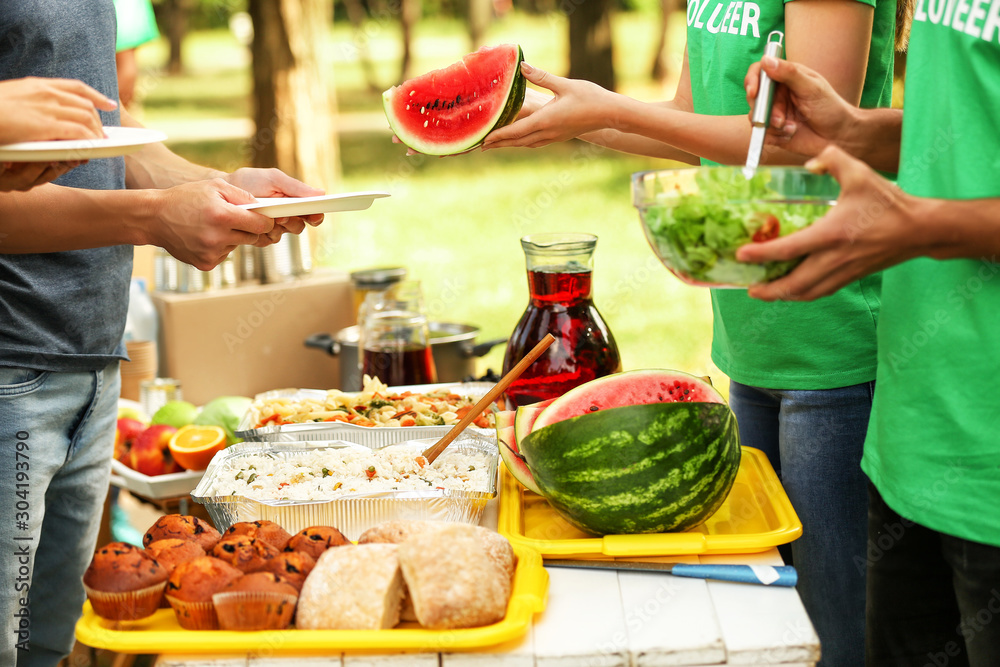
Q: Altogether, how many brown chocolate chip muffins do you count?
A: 9